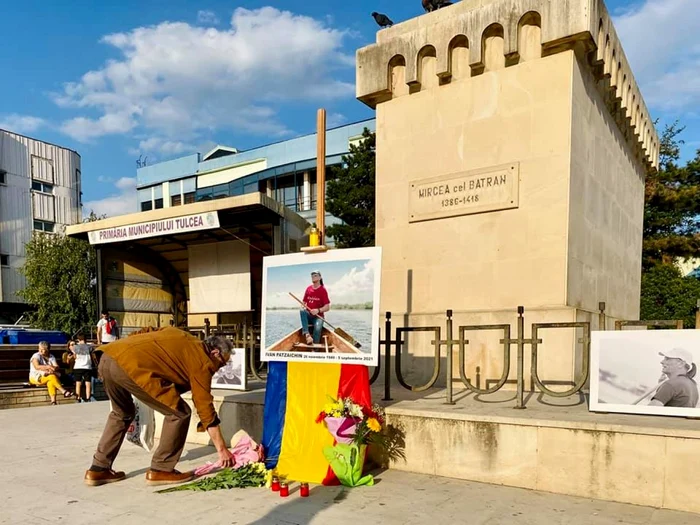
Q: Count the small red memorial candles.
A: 3